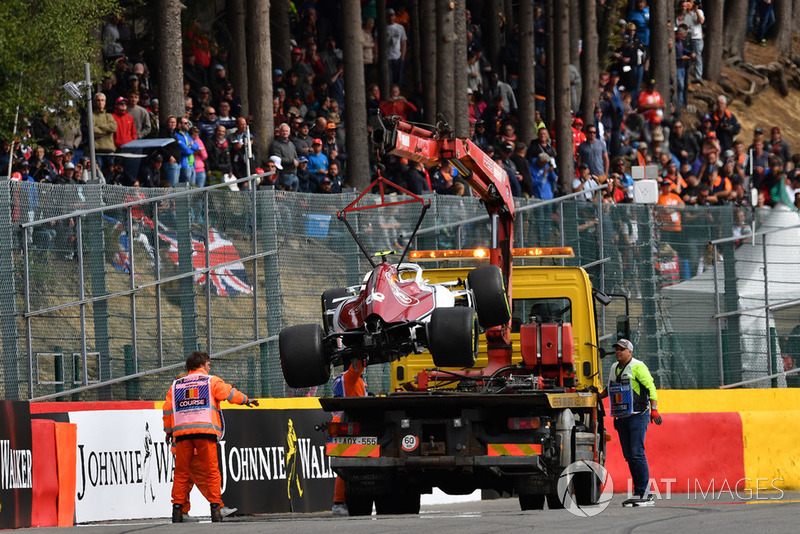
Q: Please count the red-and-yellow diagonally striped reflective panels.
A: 2